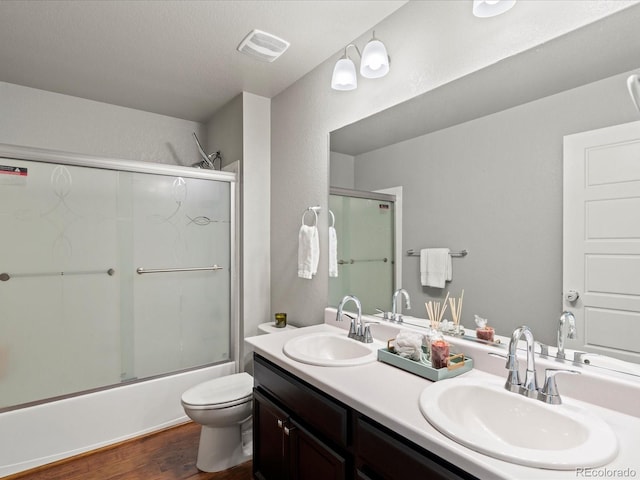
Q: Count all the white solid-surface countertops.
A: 1